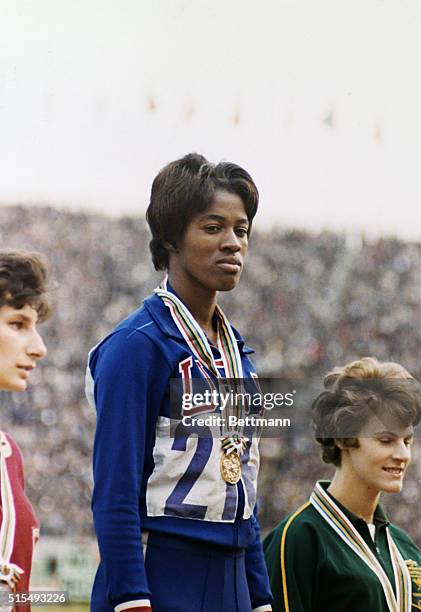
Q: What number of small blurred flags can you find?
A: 5